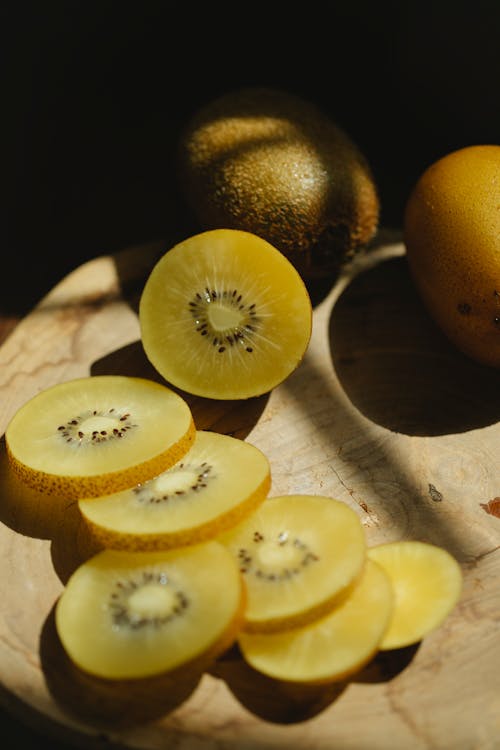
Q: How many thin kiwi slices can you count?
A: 6